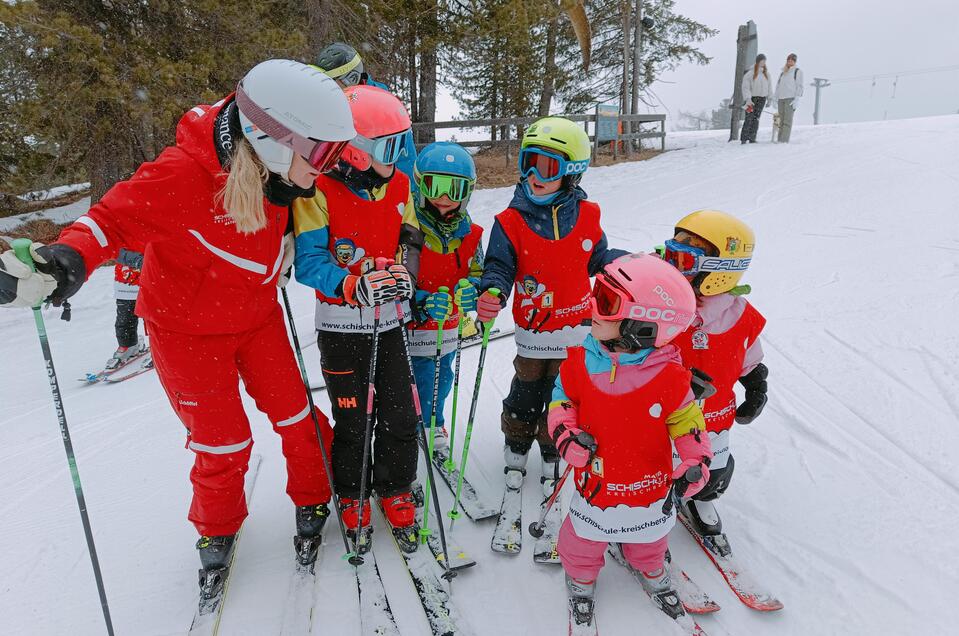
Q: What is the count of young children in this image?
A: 5